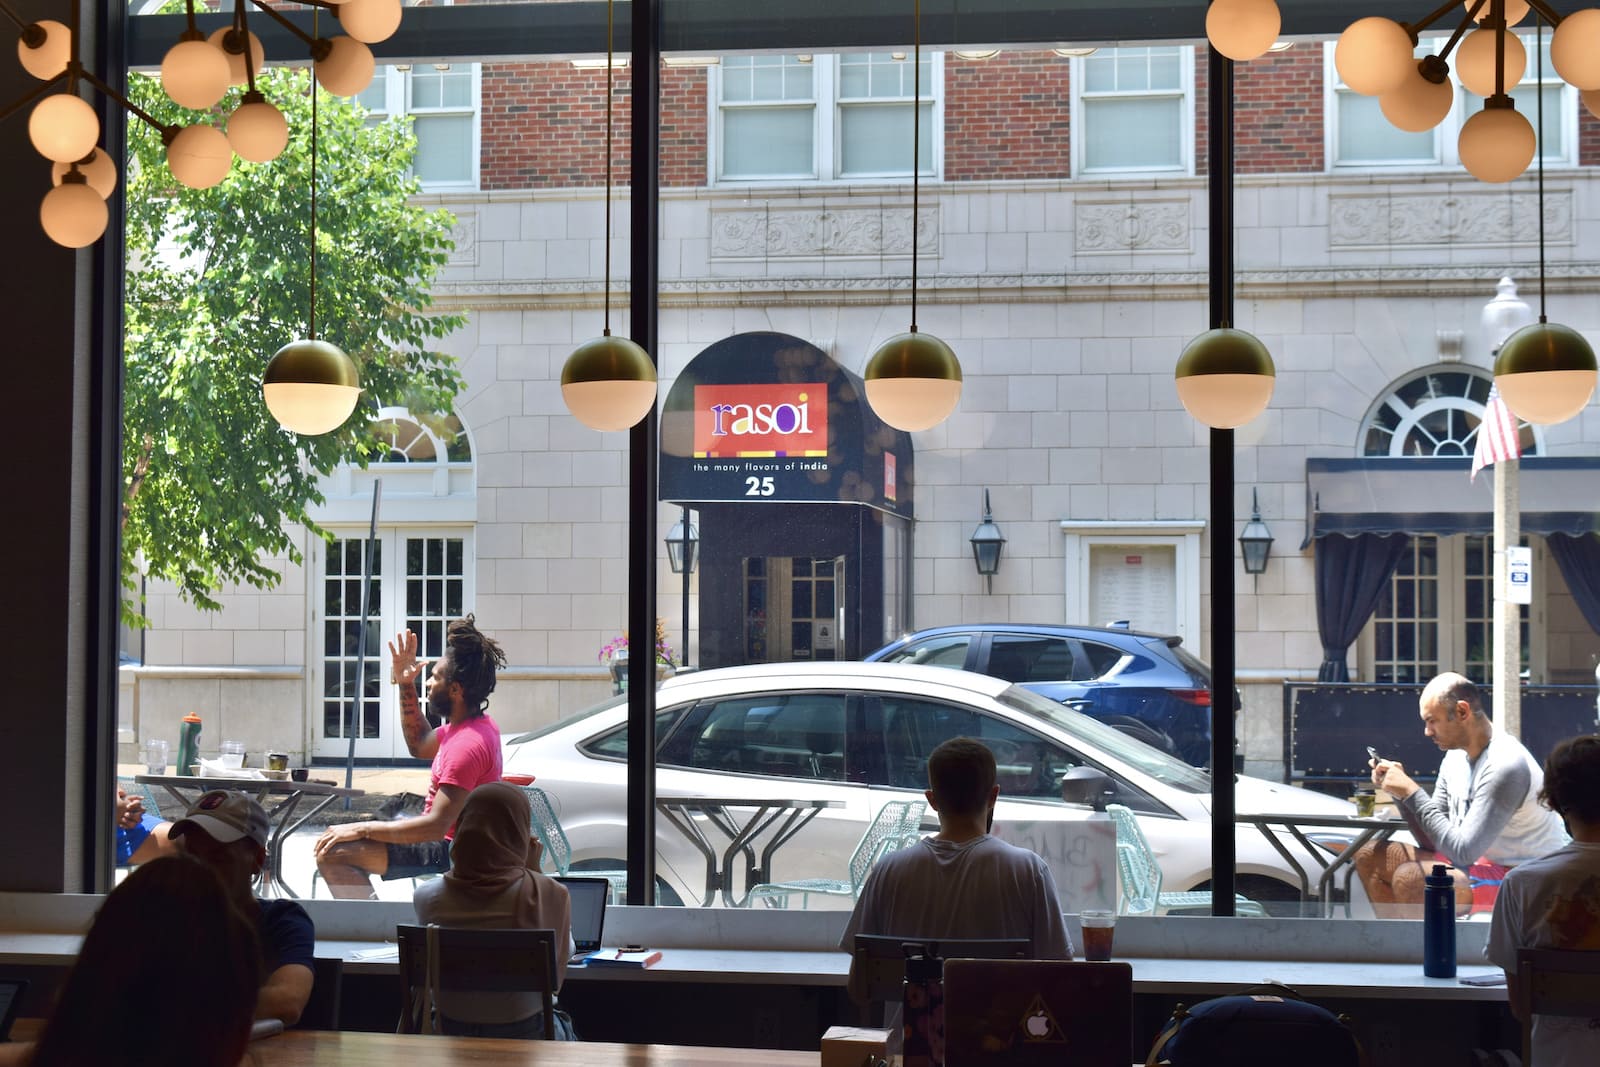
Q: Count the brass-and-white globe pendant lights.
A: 5